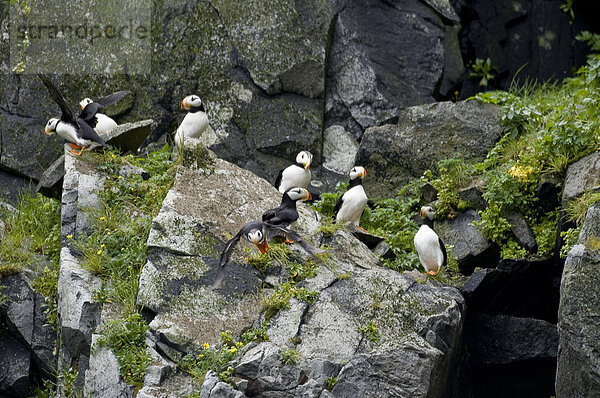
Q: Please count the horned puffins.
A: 8